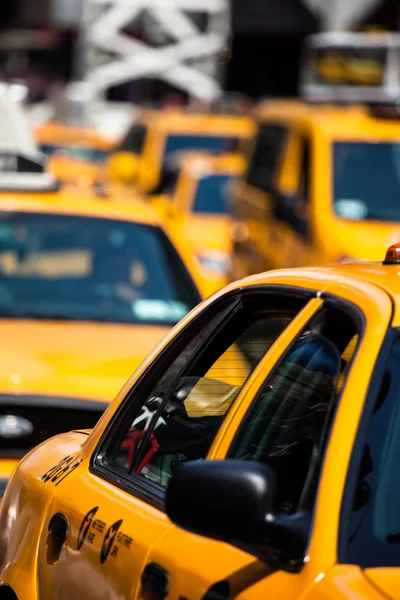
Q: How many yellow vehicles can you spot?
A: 6